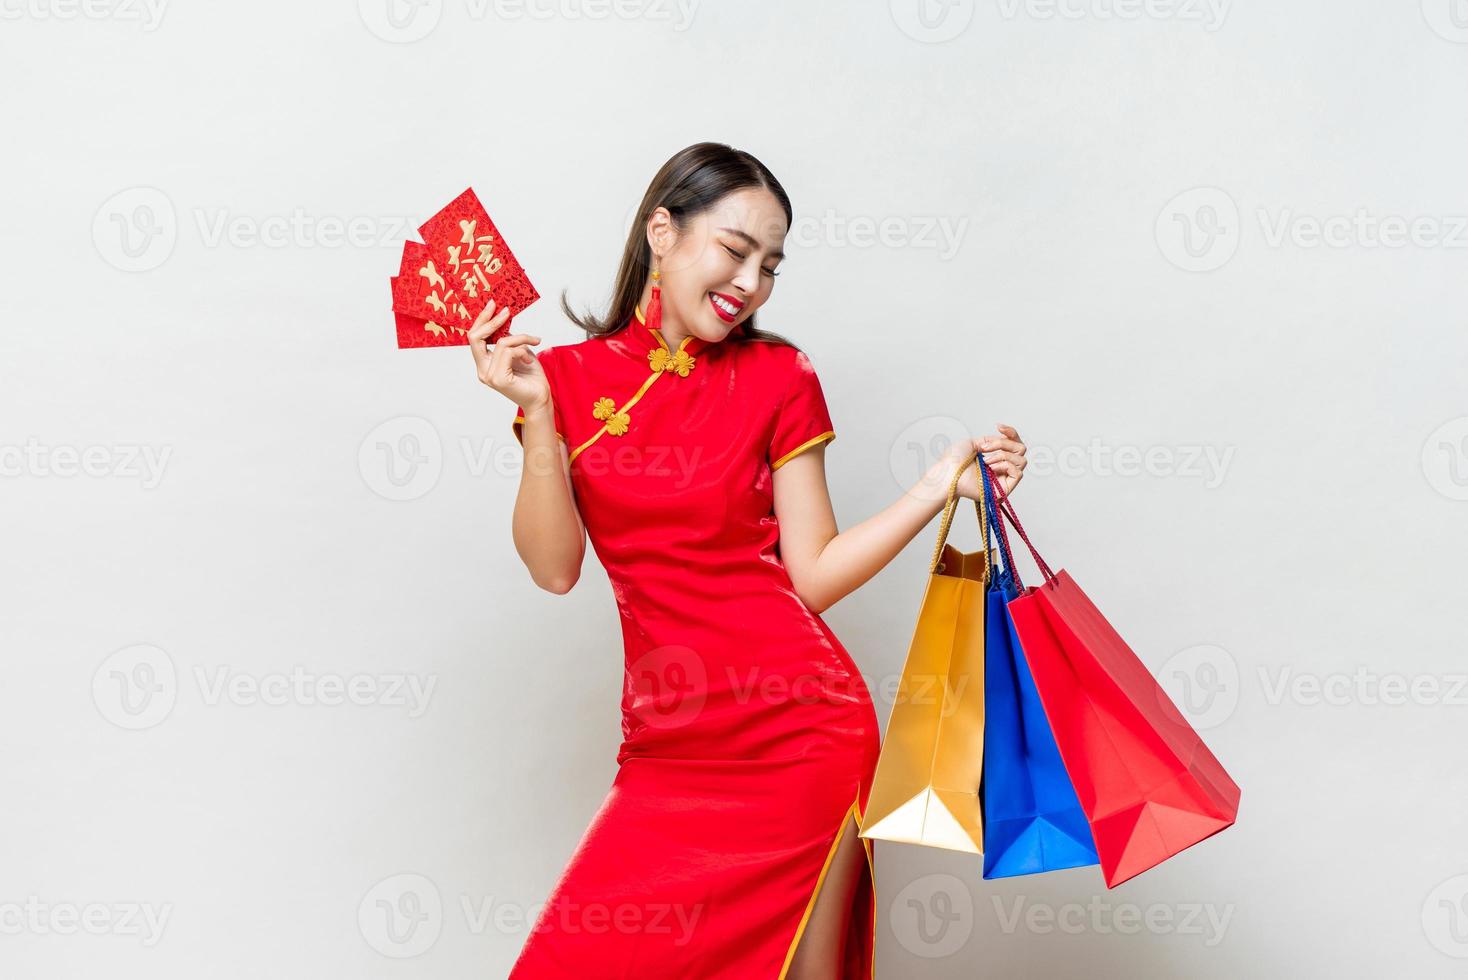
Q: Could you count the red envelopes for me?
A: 3